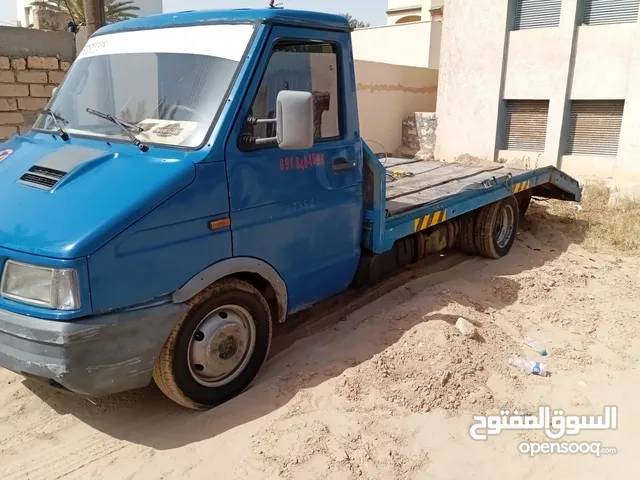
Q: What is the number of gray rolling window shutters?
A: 4